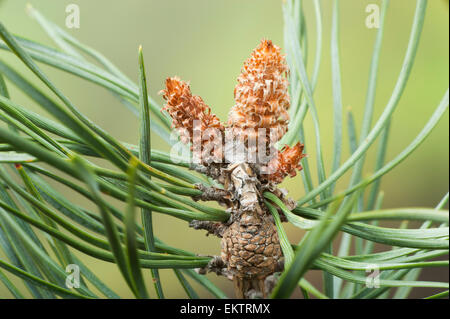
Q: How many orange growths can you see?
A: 3